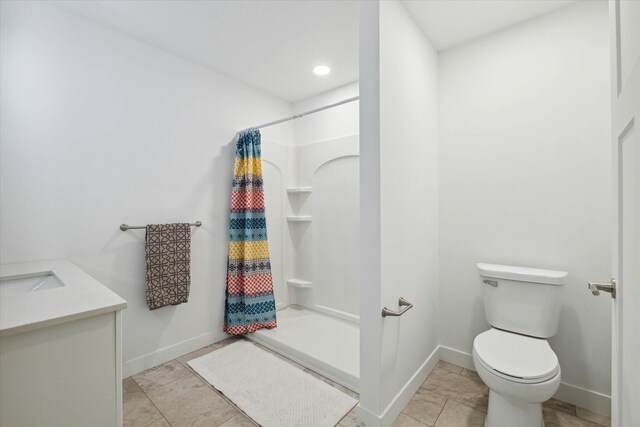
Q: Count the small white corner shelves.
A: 3